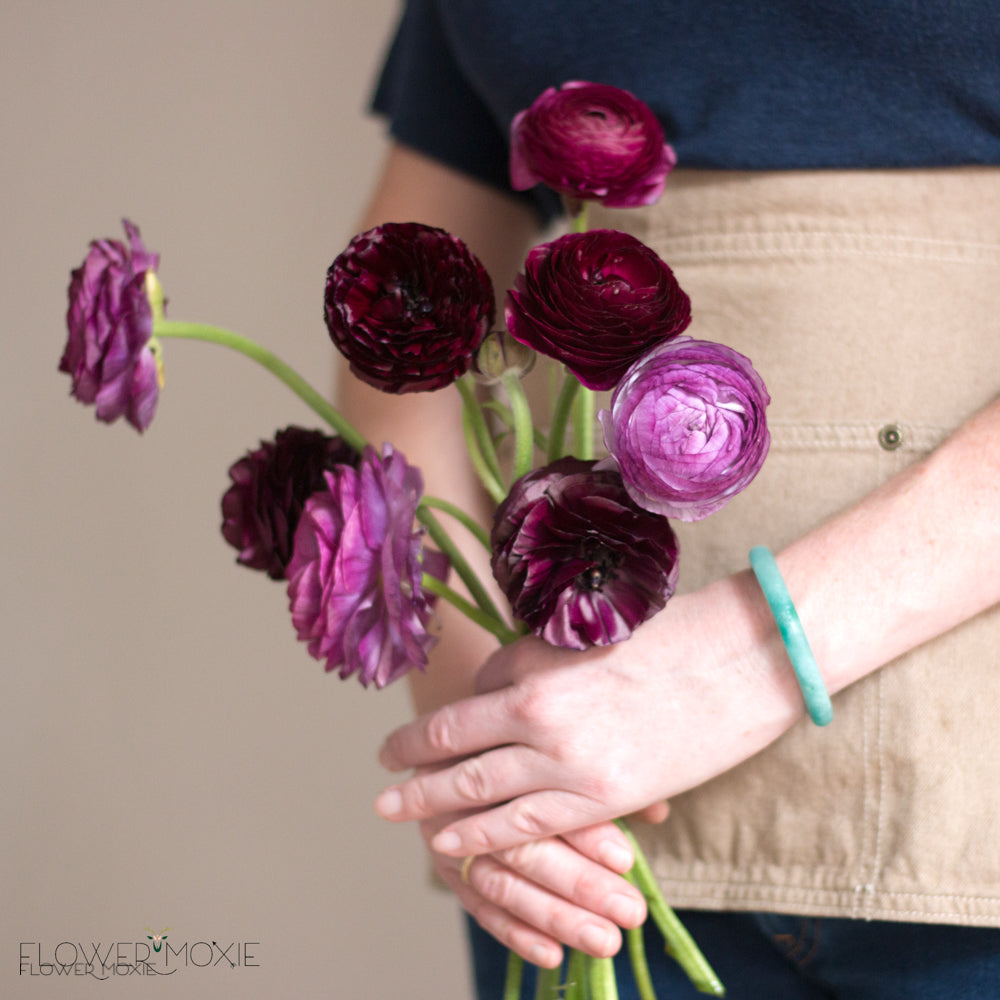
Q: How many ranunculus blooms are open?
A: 8